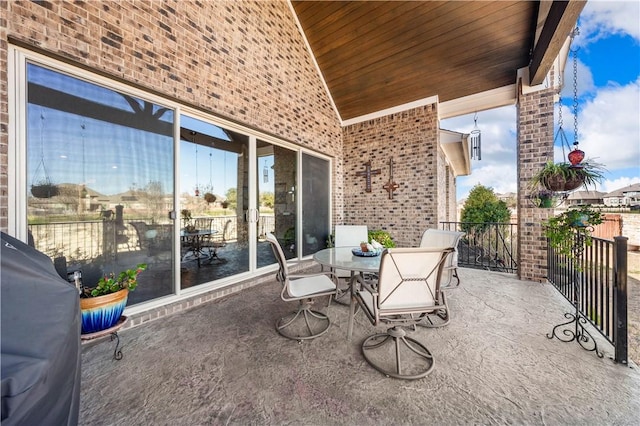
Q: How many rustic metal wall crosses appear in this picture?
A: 2